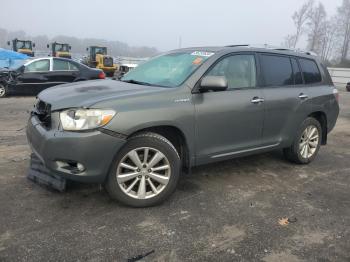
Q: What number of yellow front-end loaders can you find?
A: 3